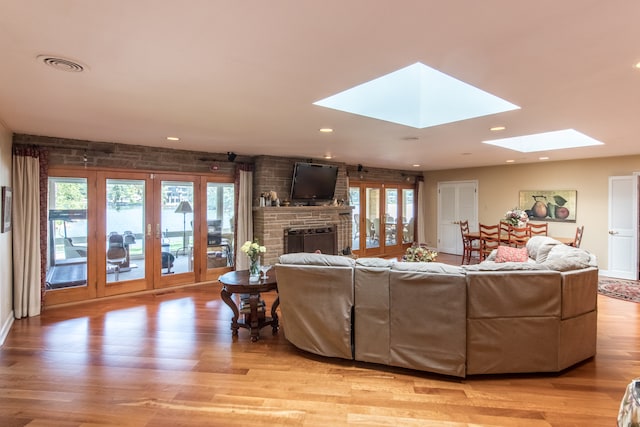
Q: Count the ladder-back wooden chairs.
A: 6